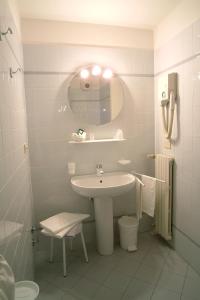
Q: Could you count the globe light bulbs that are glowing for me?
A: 3